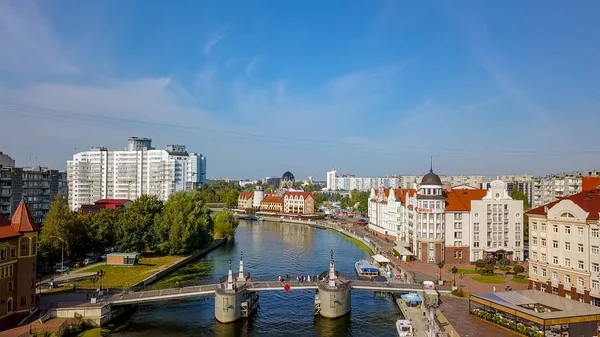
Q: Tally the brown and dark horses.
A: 0